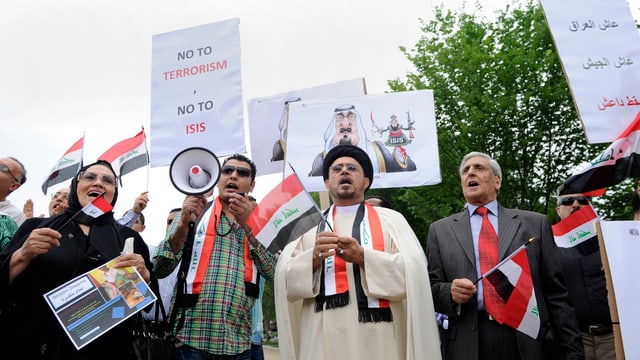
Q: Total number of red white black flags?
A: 7